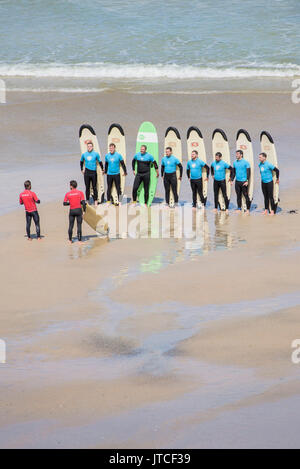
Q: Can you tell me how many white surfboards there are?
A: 7